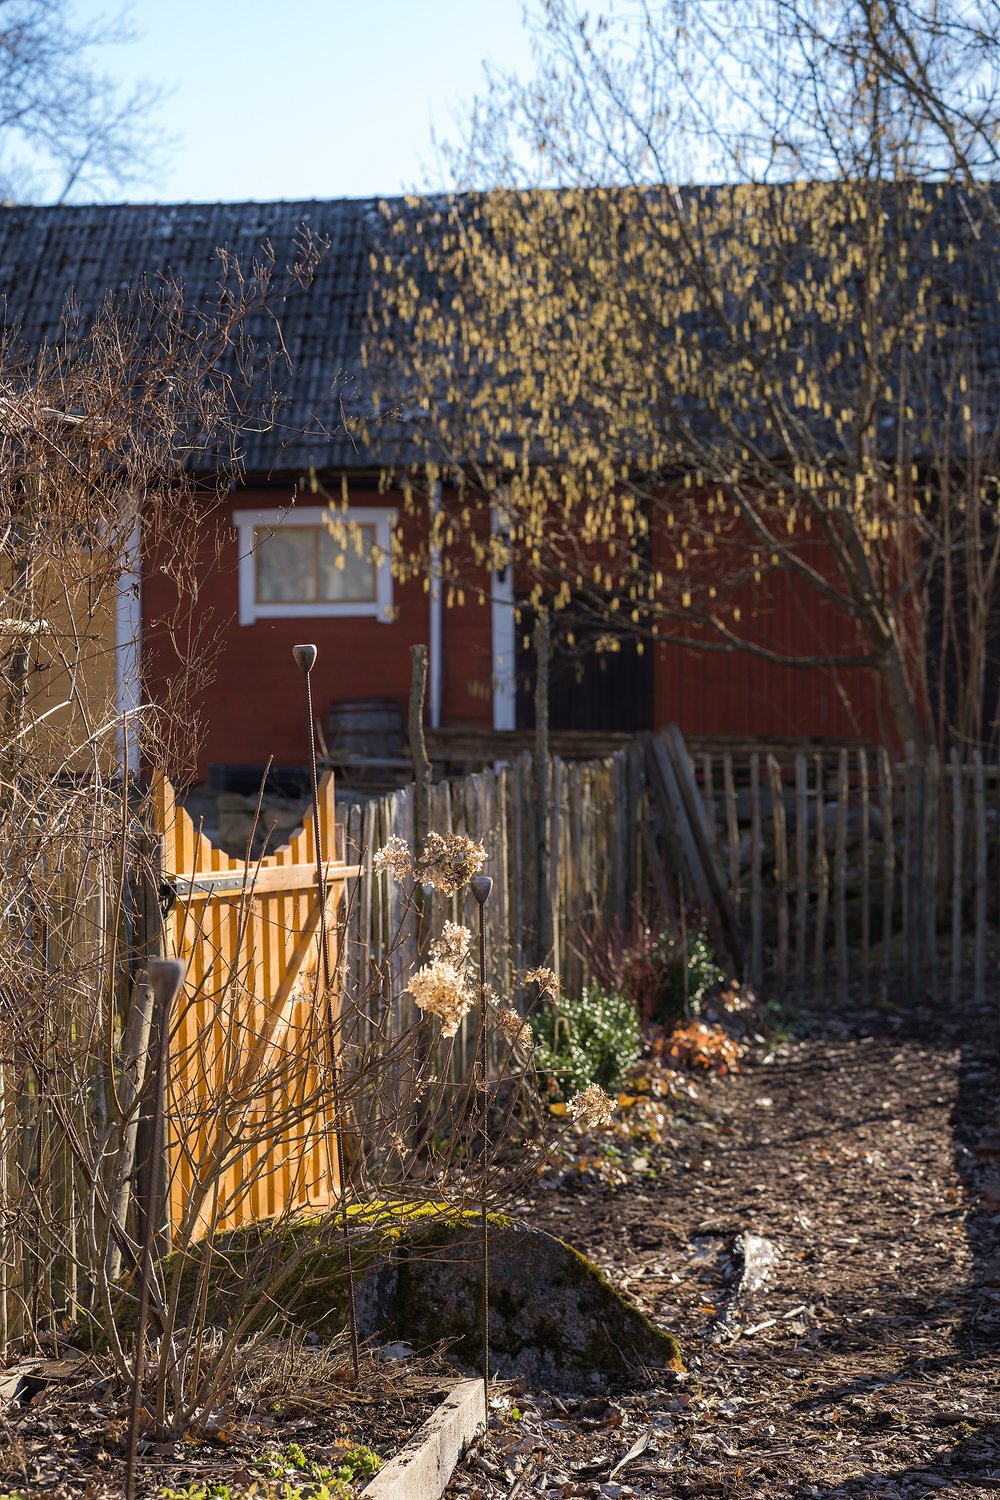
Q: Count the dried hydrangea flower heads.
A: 7